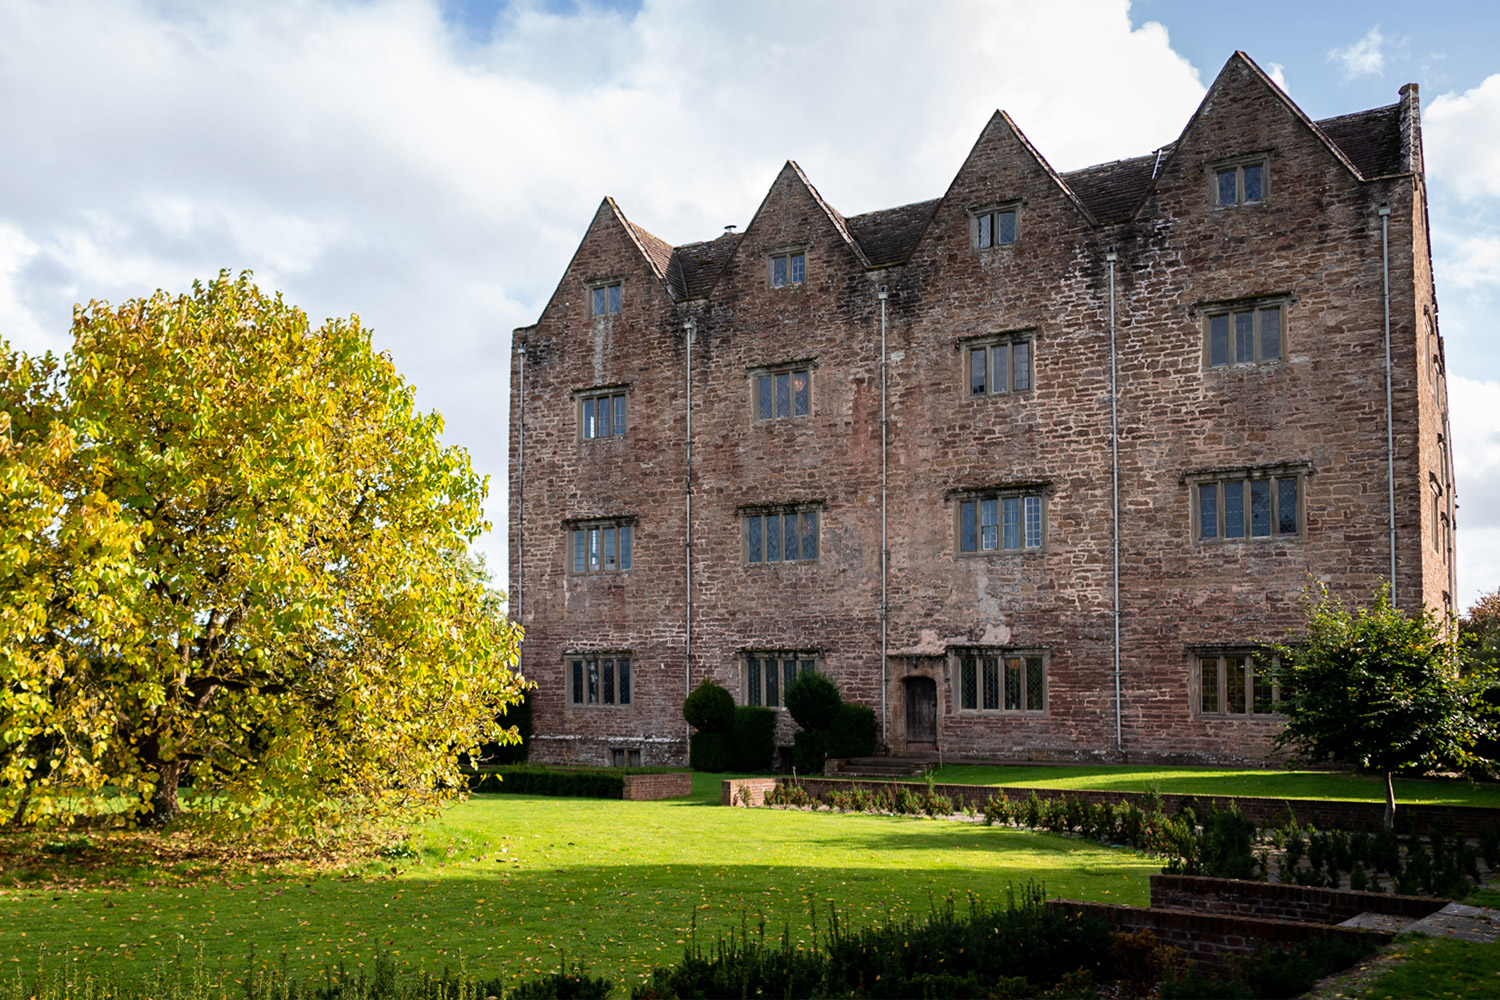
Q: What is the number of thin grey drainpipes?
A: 5